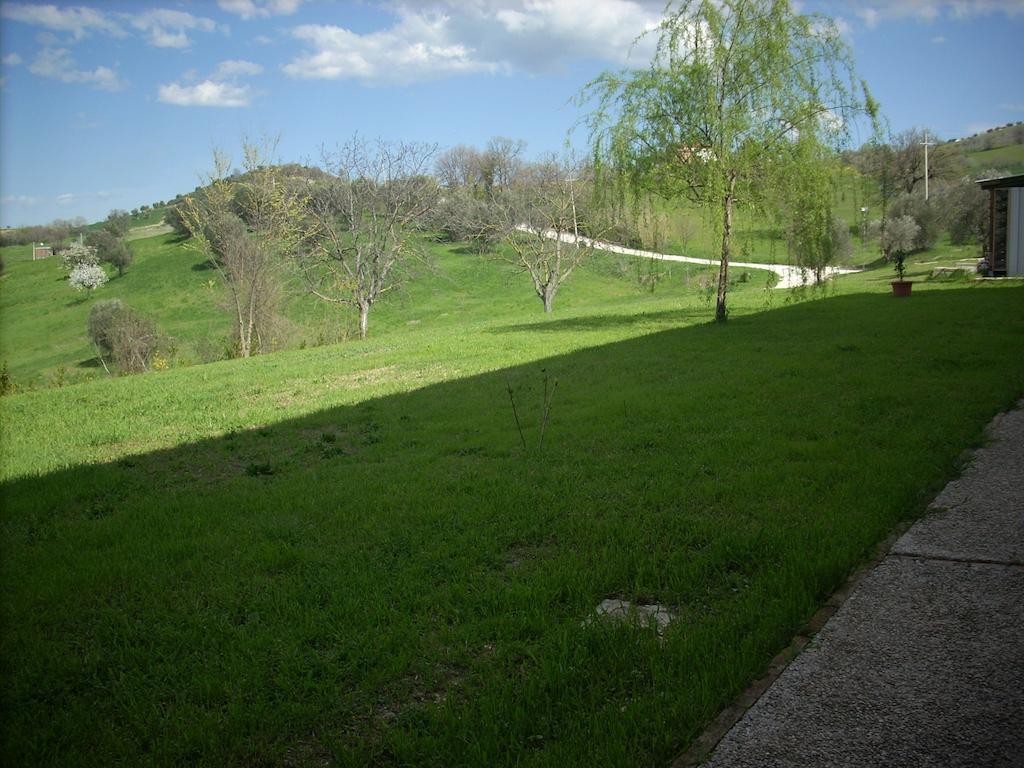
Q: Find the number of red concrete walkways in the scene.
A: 0